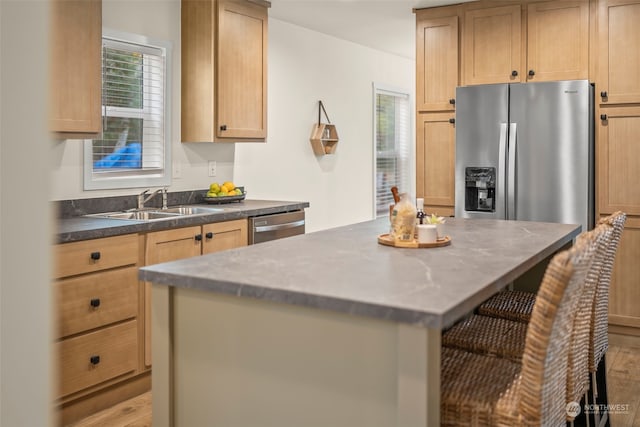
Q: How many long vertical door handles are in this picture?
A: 2